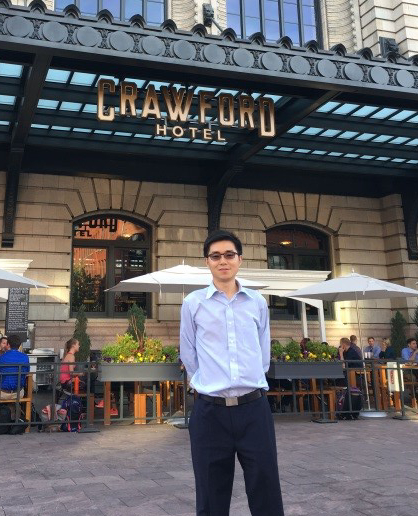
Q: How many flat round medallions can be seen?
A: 14